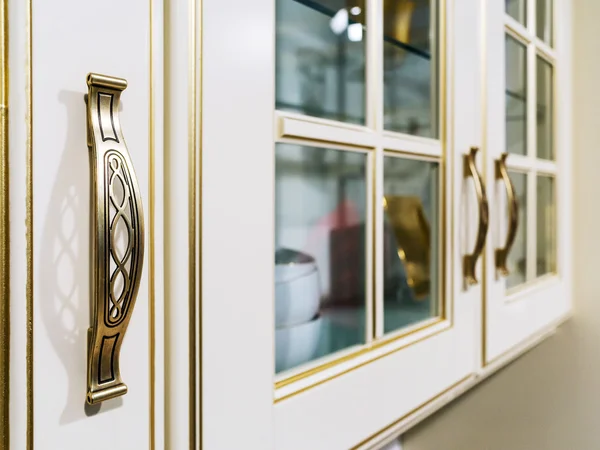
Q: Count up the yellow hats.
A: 0